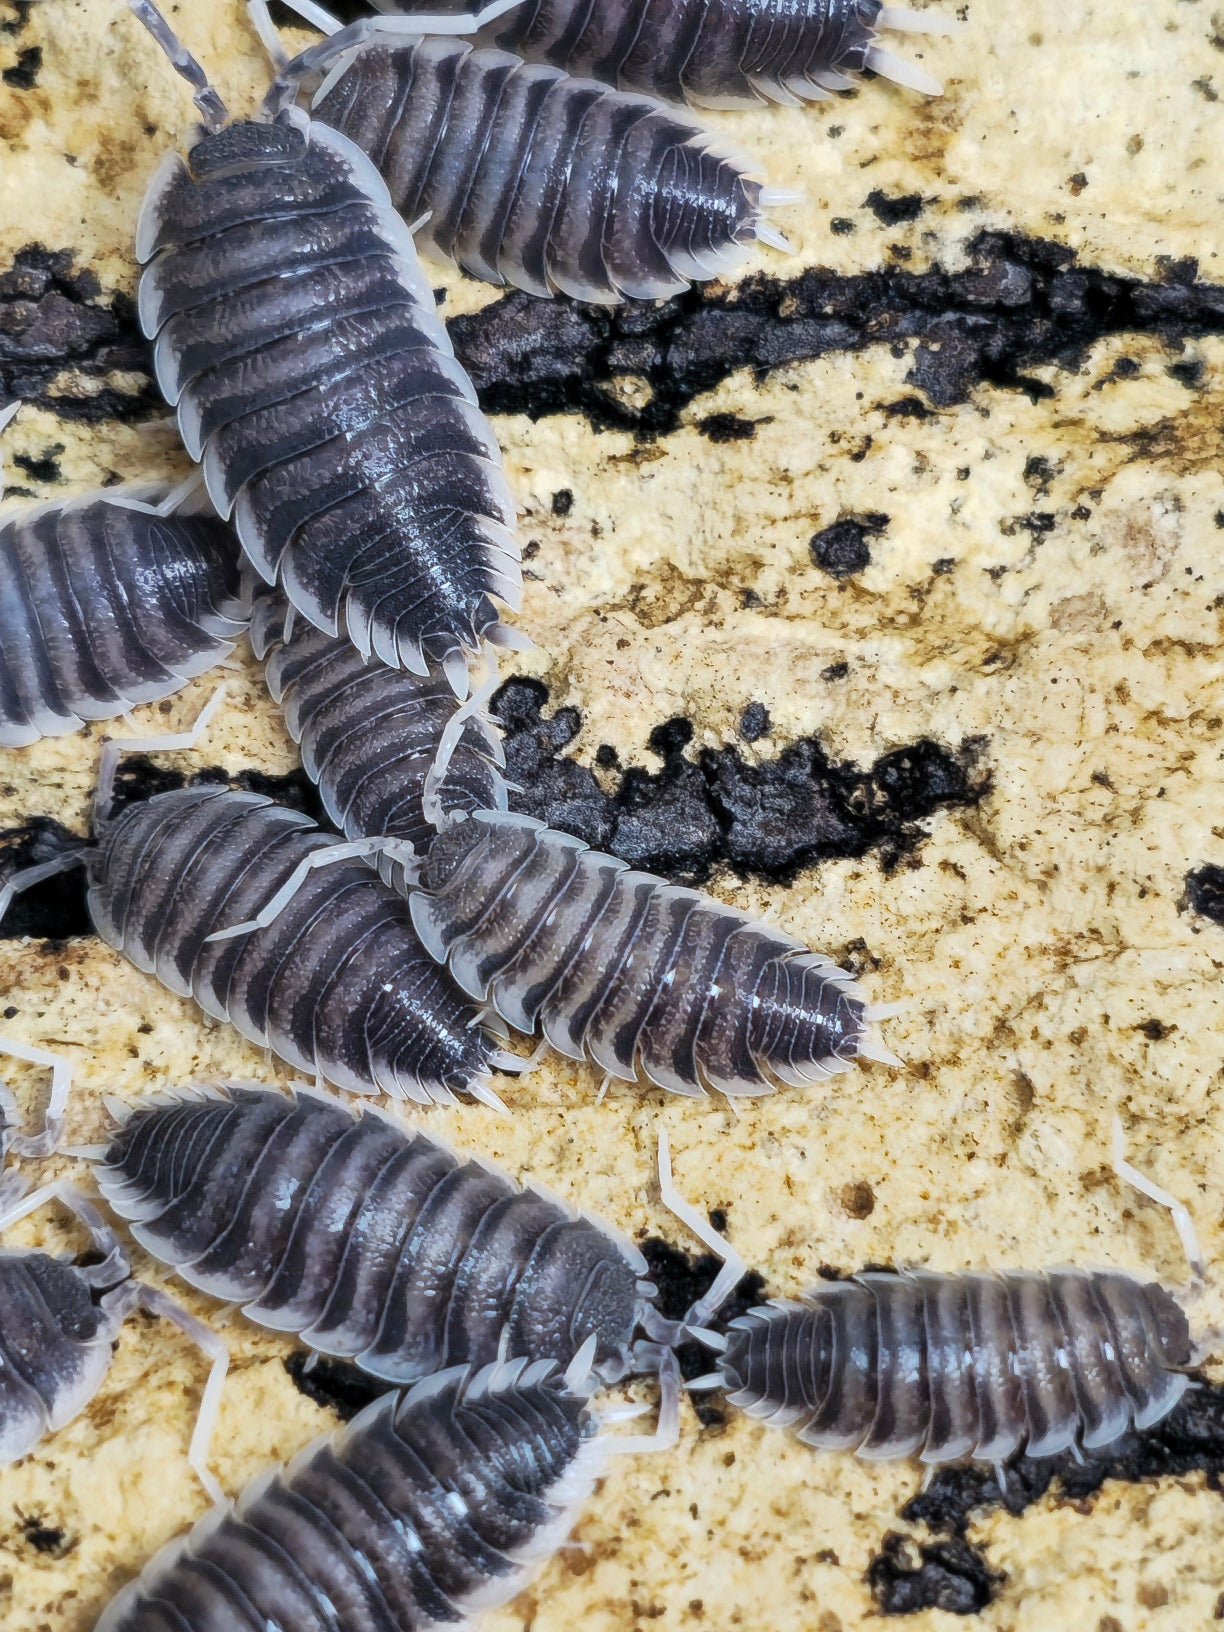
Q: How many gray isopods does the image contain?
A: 11